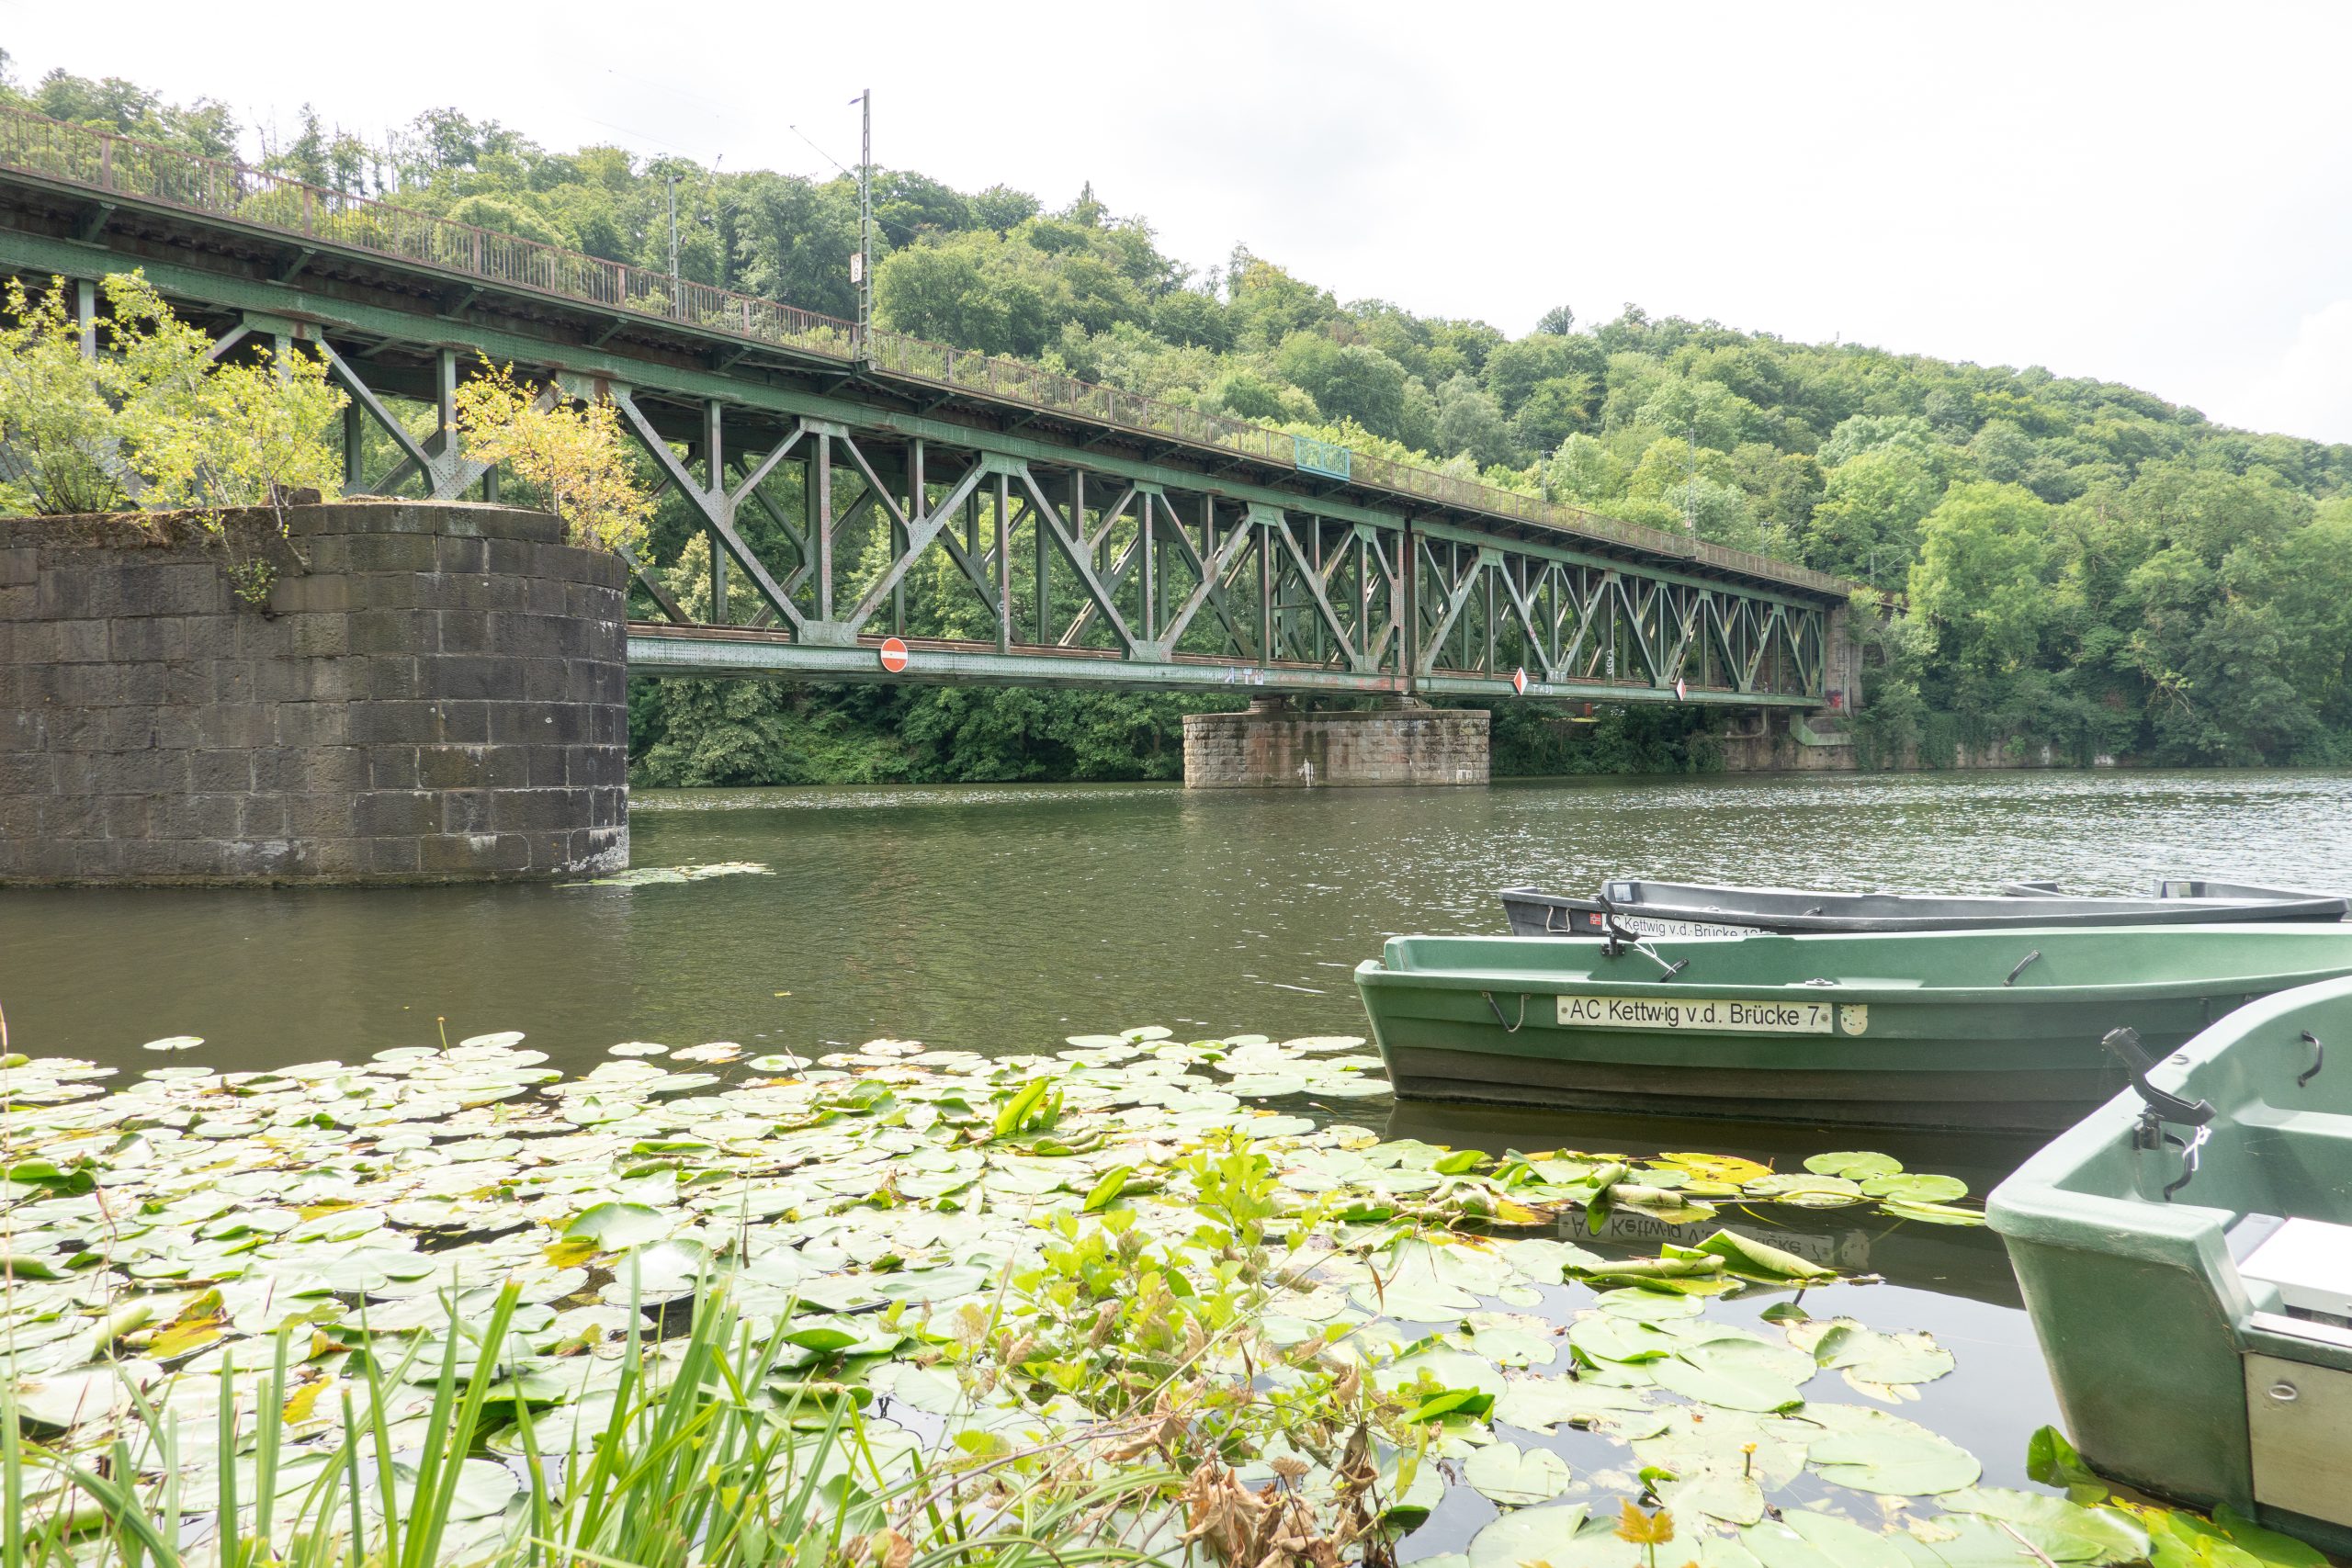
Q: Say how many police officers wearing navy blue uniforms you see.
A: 0